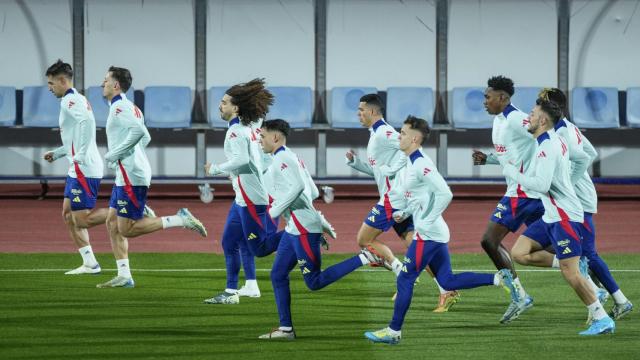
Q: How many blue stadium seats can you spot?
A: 12